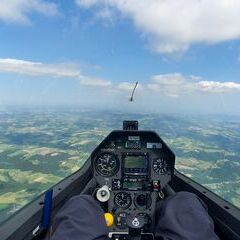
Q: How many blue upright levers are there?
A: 1